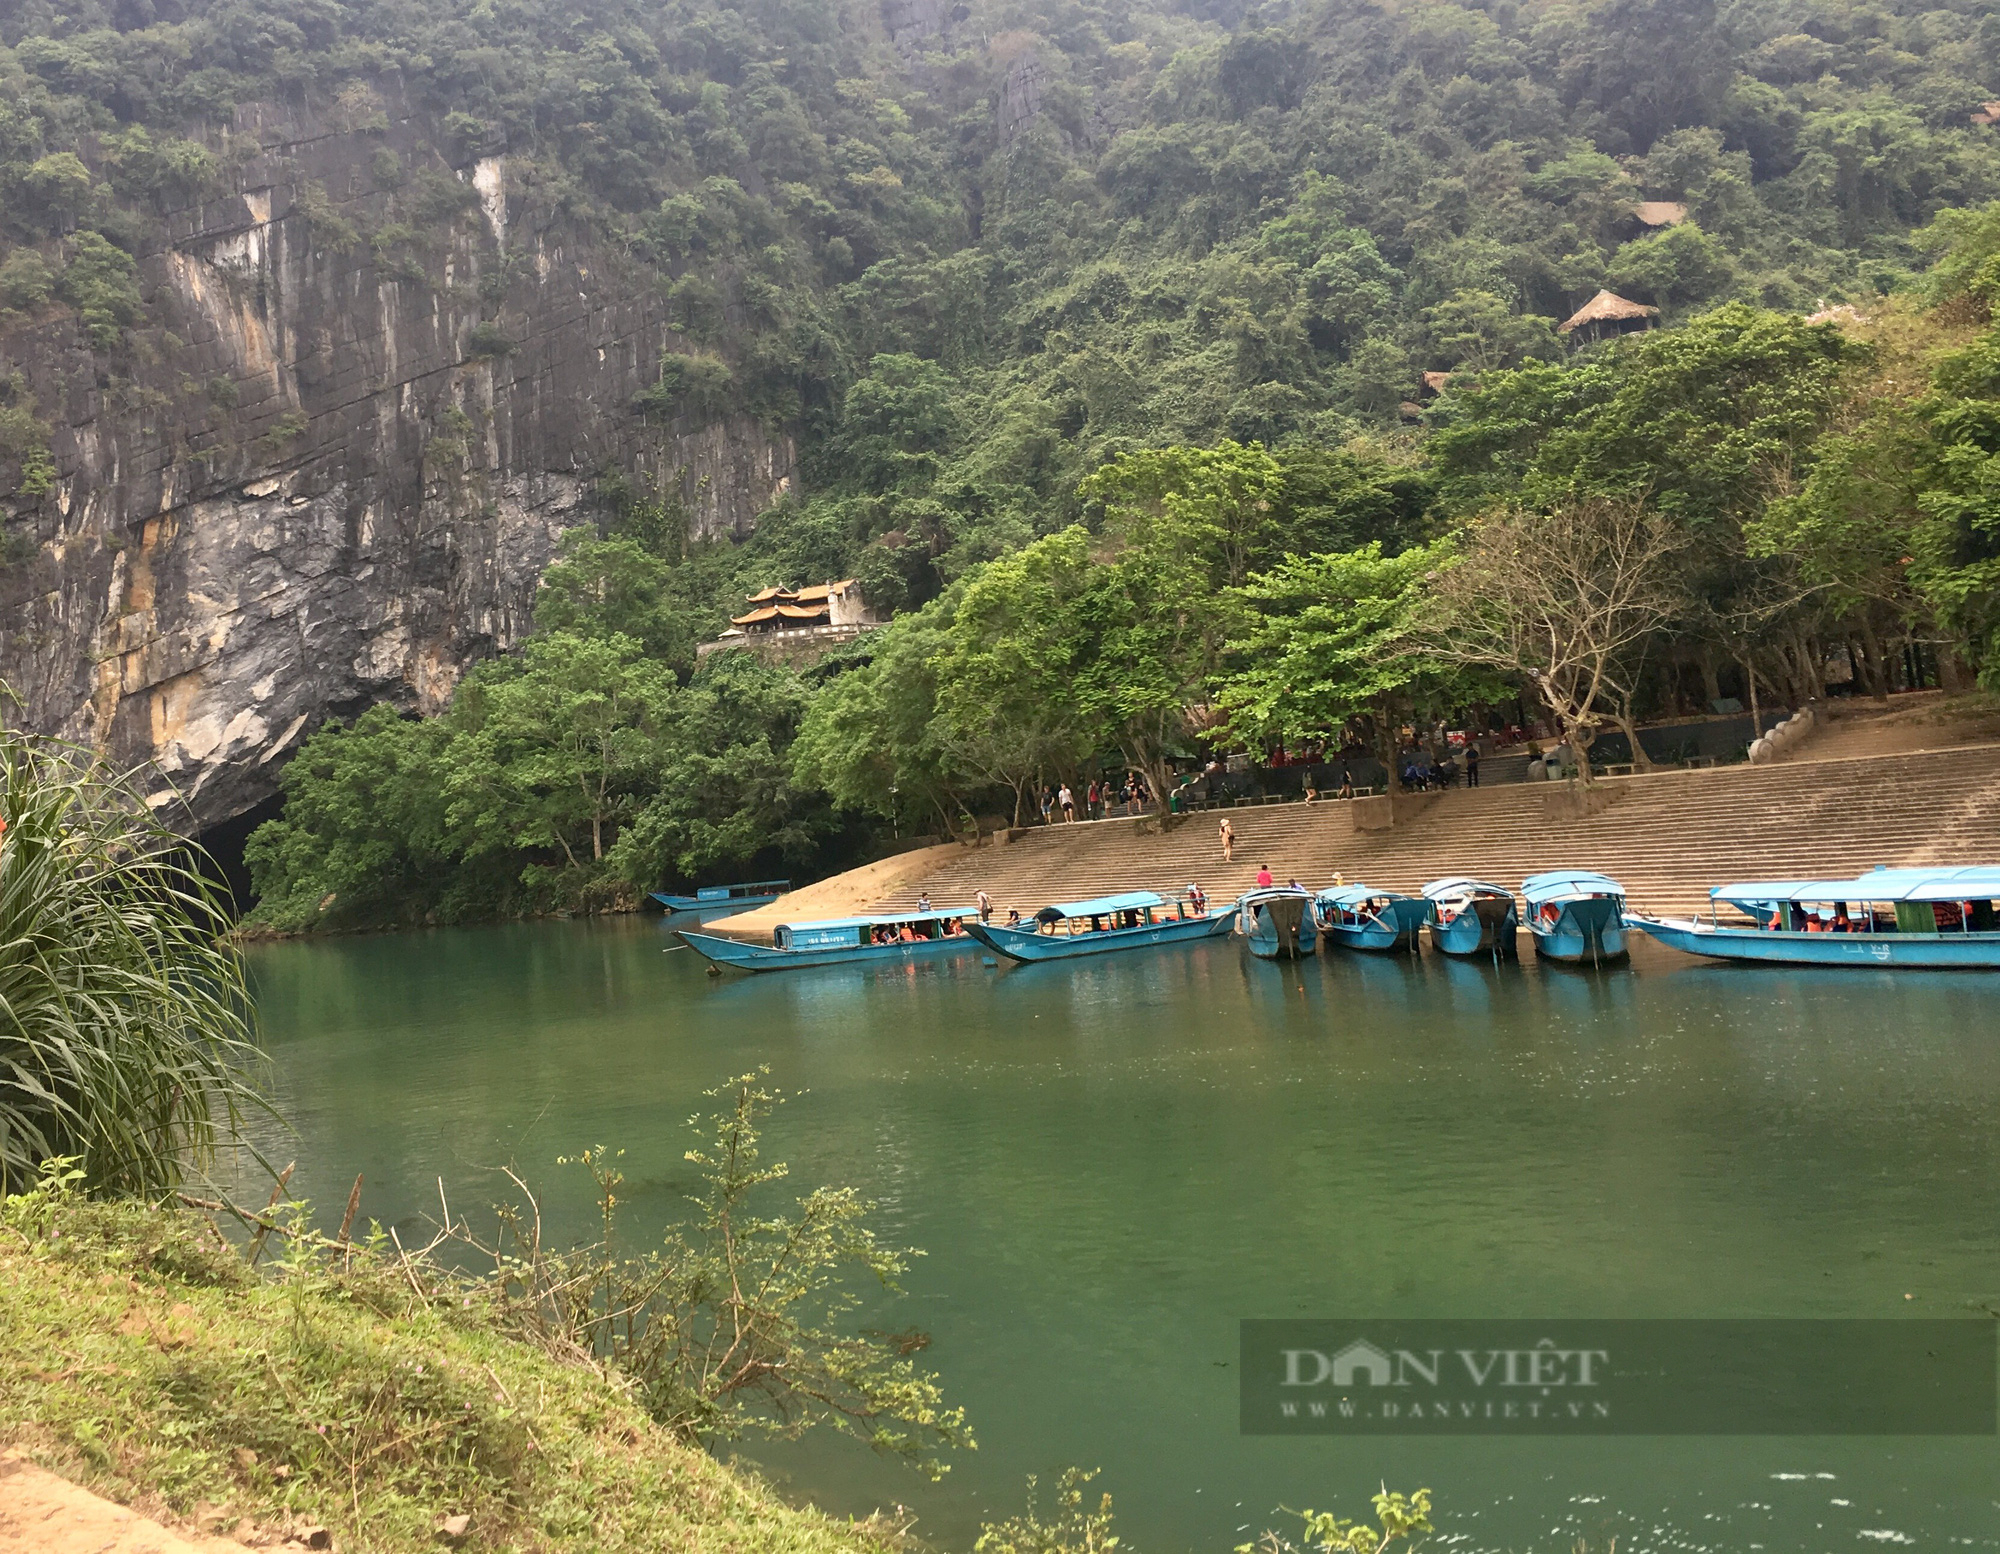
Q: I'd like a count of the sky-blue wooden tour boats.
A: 9